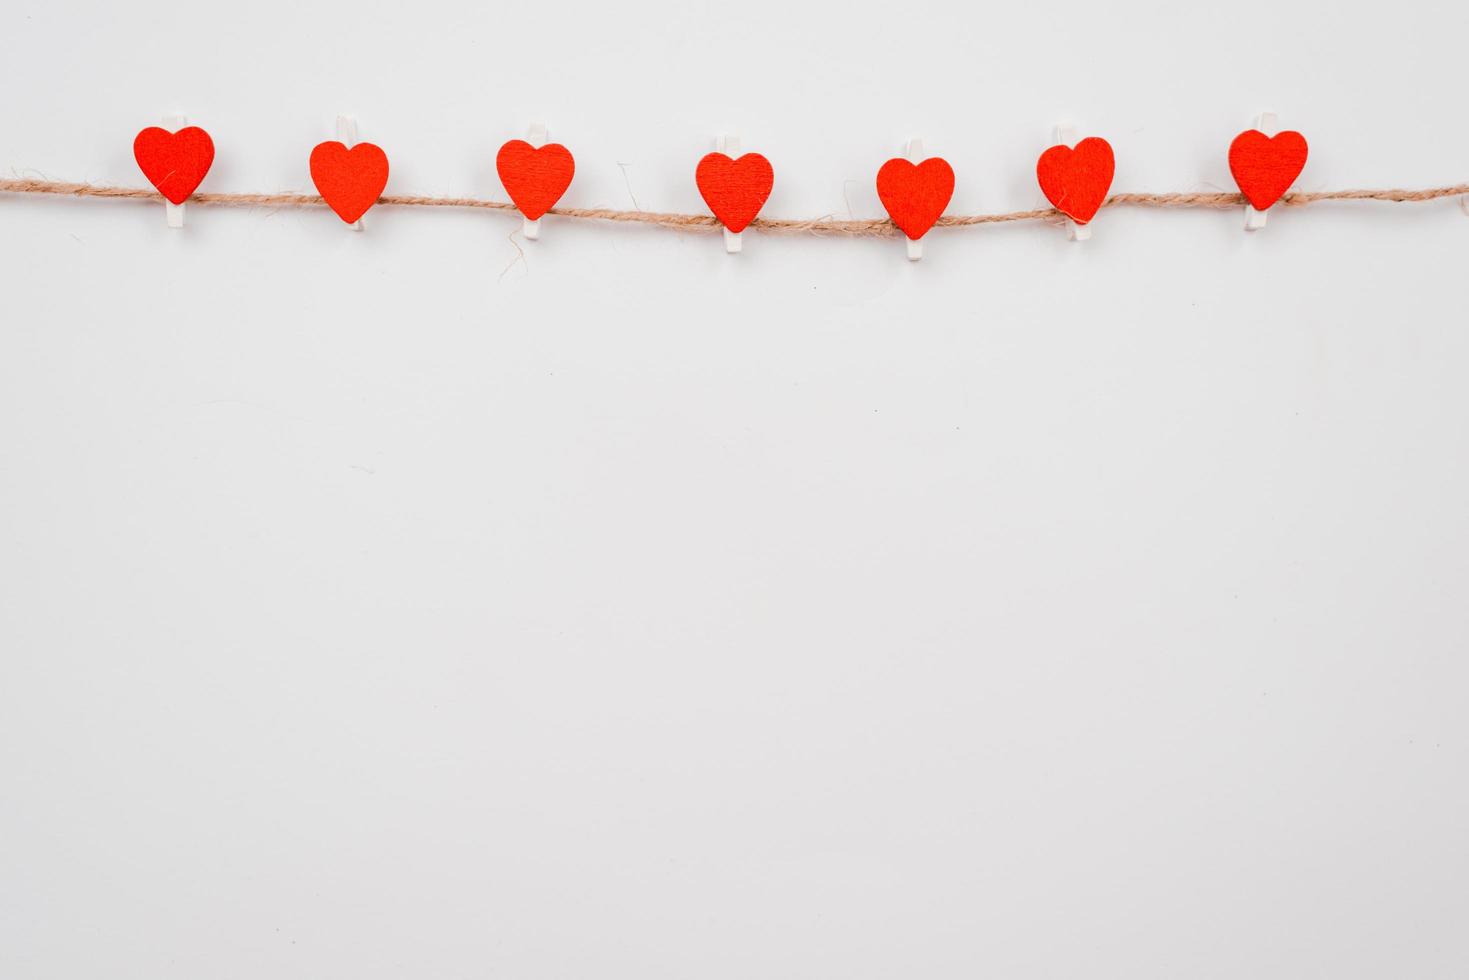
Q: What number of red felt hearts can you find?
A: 7